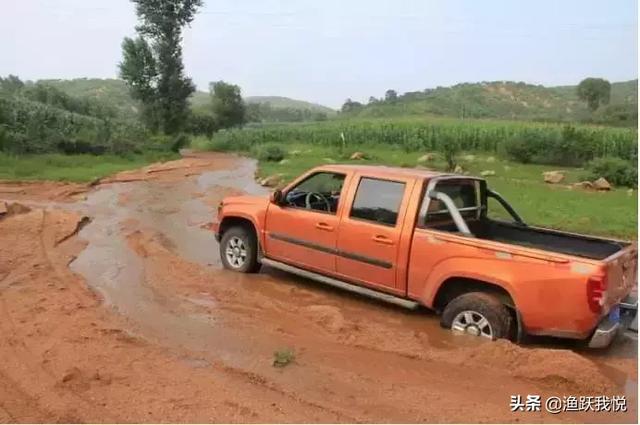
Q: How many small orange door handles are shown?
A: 2